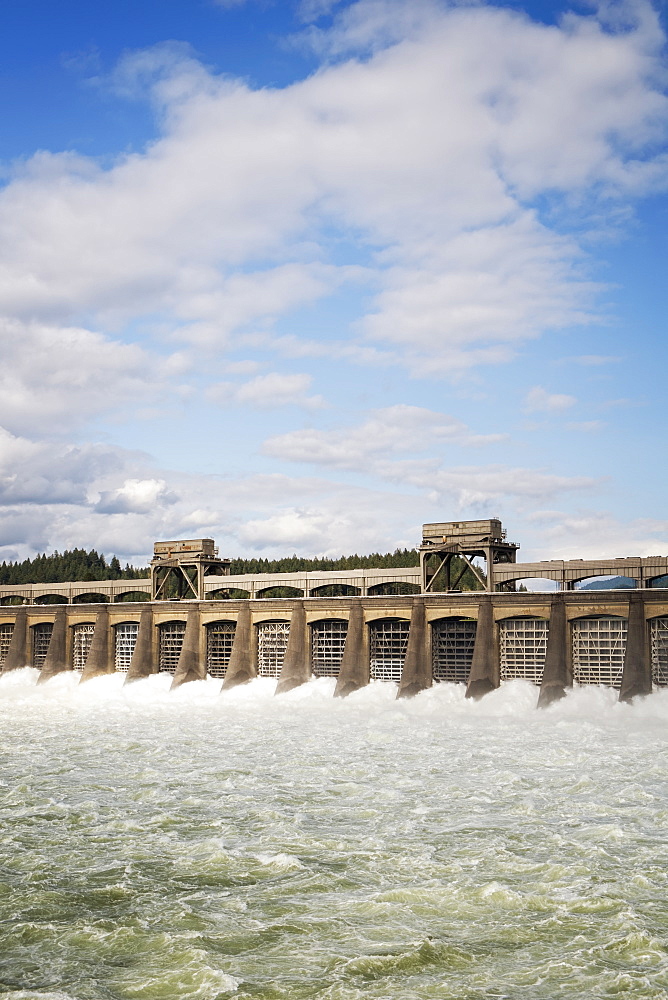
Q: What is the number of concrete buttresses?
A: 12